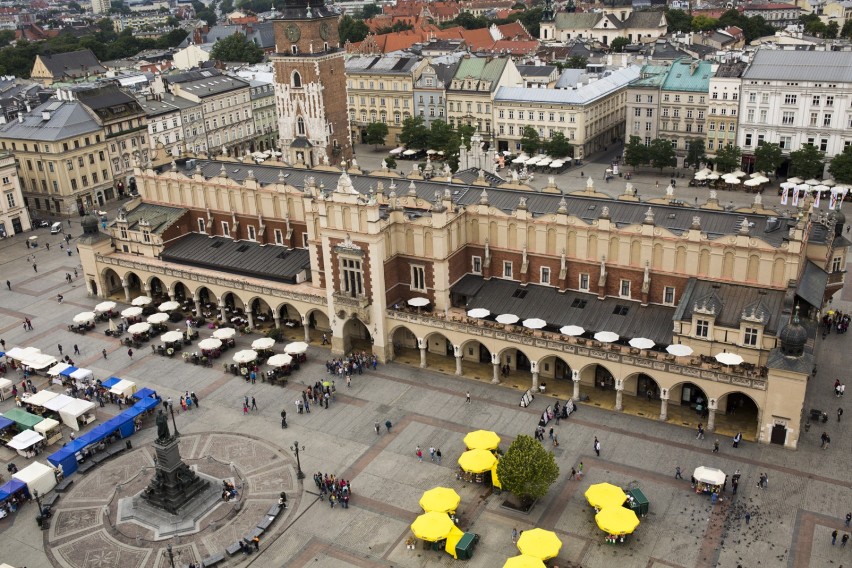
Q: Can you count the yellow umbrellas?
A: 8